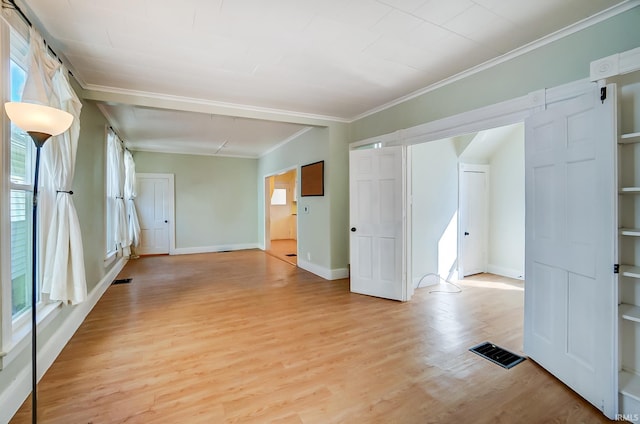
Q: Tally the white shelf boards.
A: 6